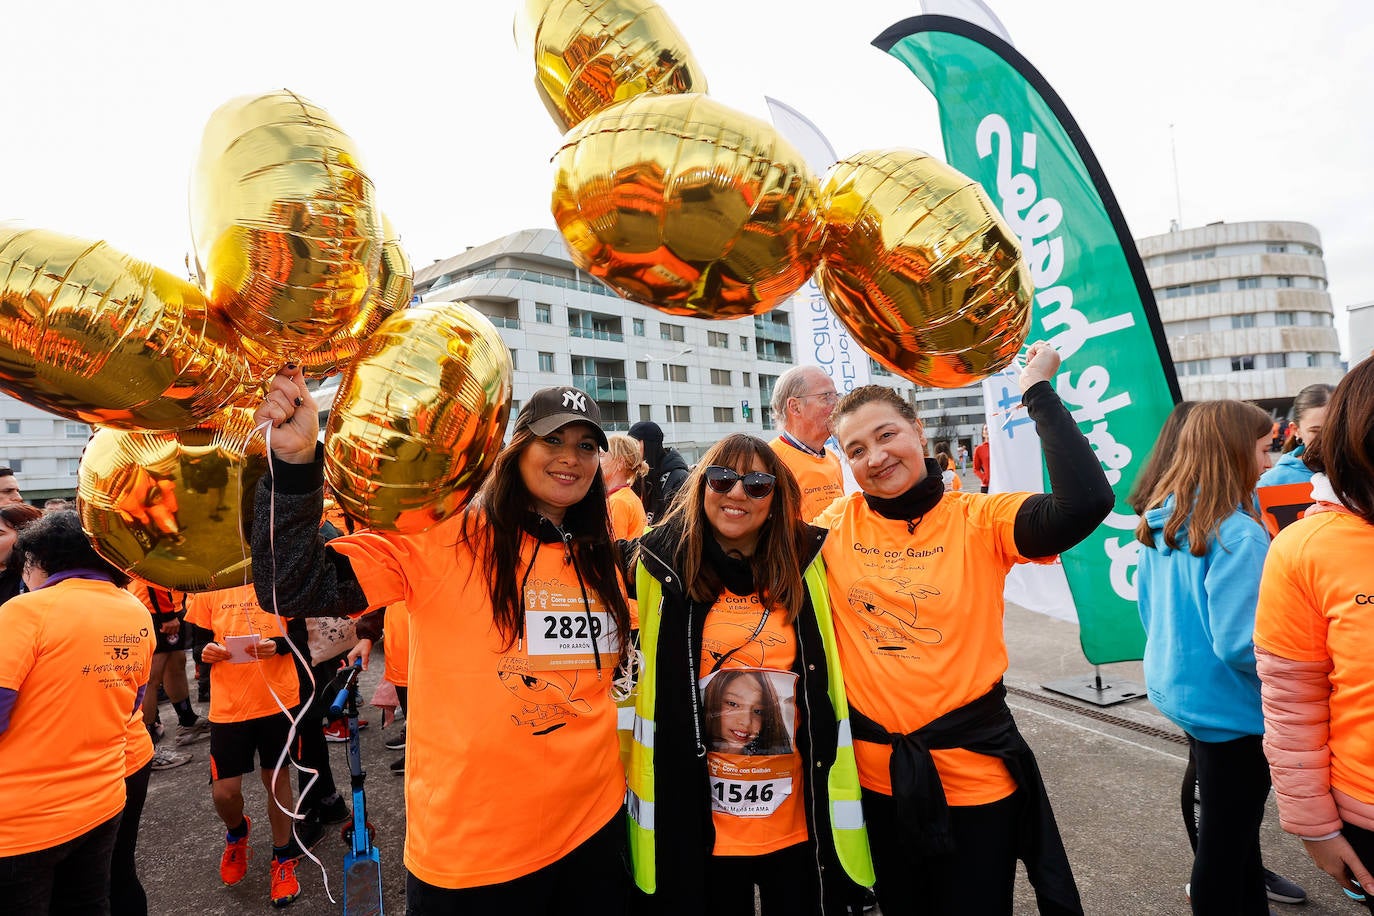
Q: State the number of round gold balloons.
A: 8